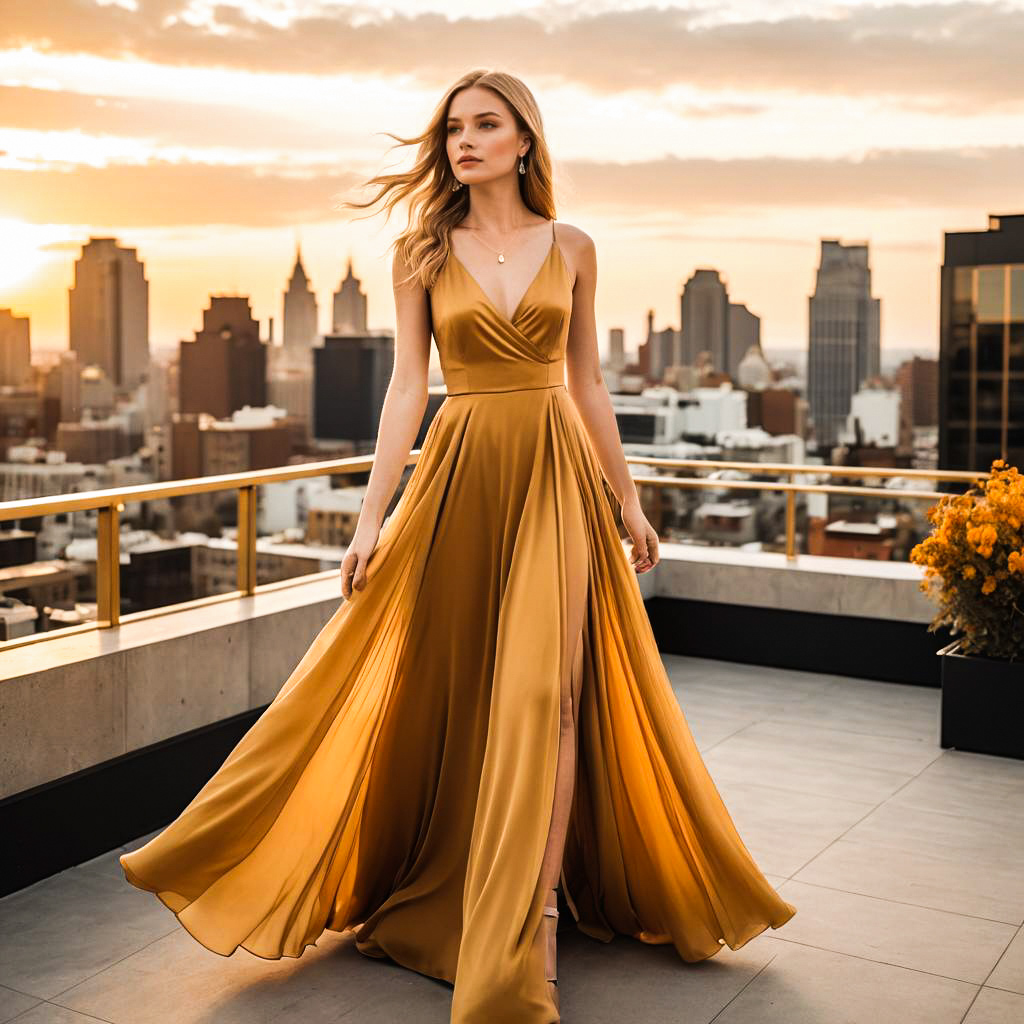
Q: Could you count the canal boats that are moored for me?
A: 0